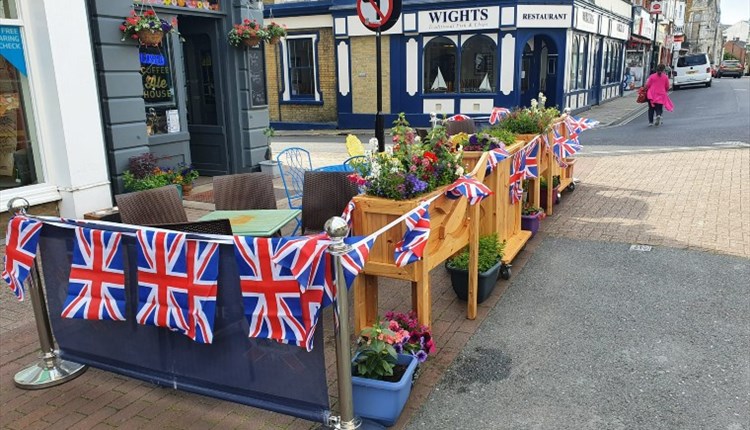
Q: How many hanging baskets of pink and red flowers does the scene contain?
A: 3